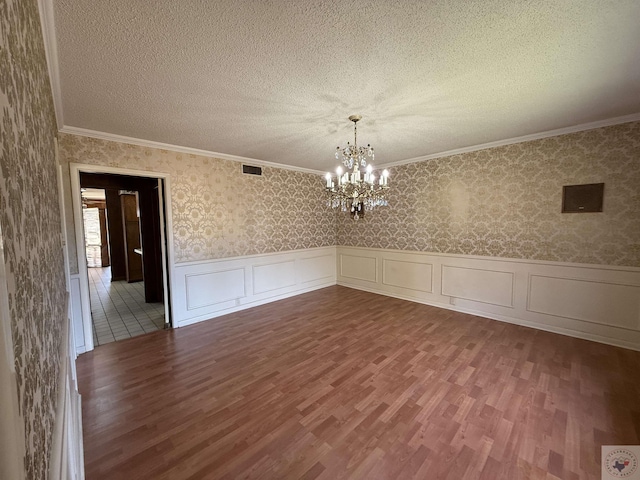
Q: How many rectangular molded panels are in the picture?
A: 7